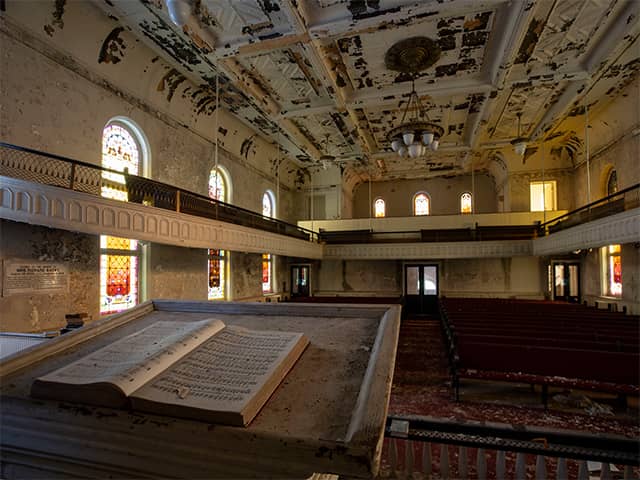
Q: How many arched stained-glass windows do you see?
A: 7